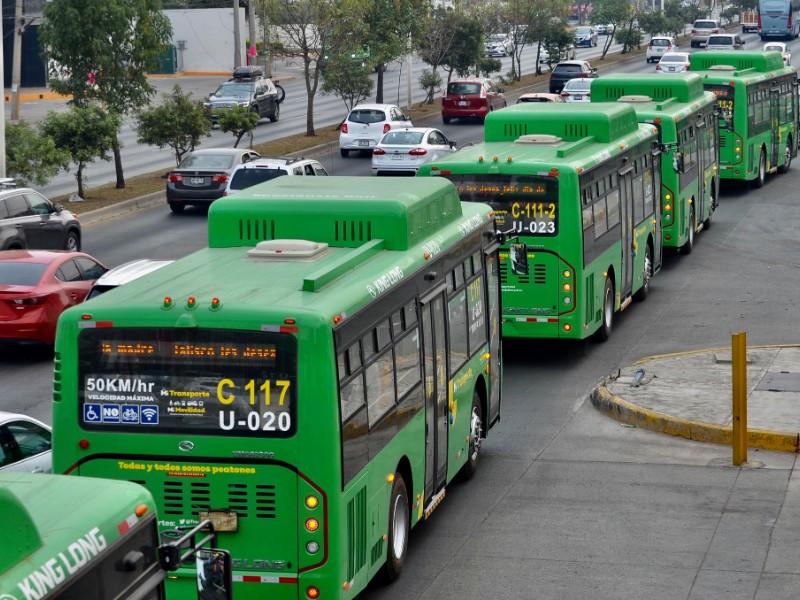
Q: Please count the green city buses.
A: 5